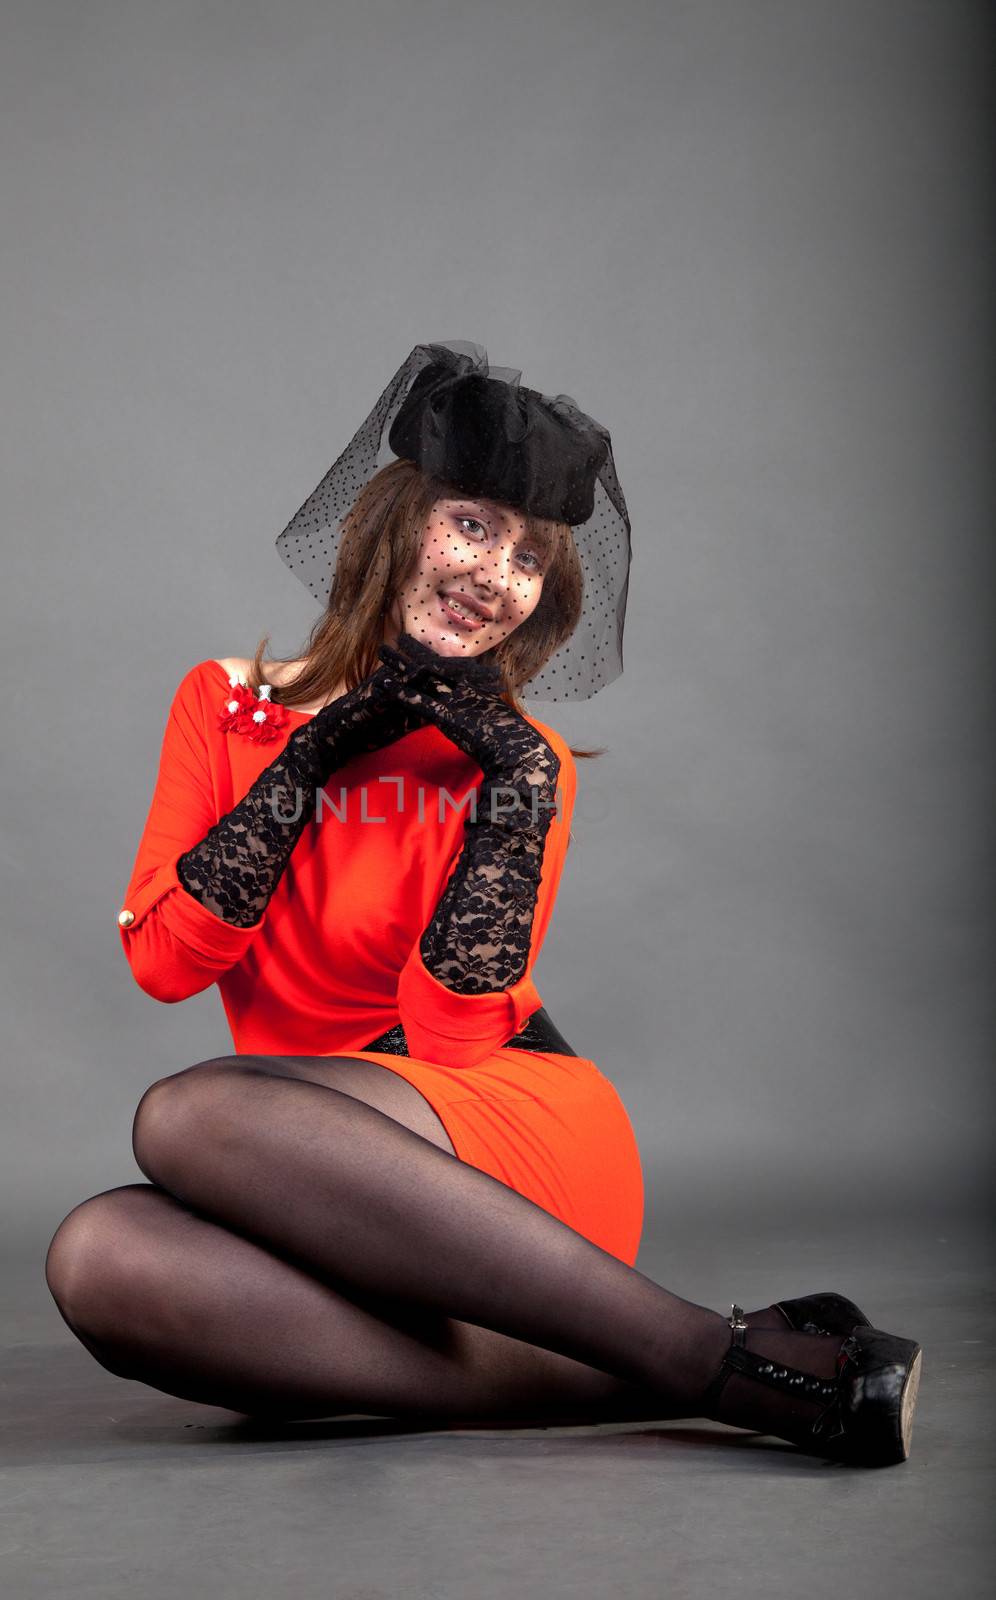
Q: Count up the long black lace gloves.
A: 2